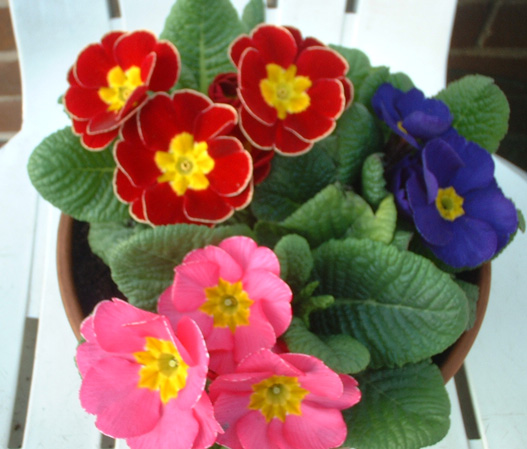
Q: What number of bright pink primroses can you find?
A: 3